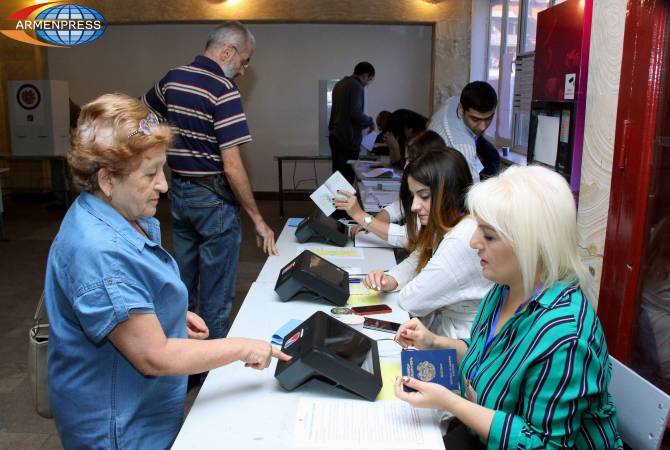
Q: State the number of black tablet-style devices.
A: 3